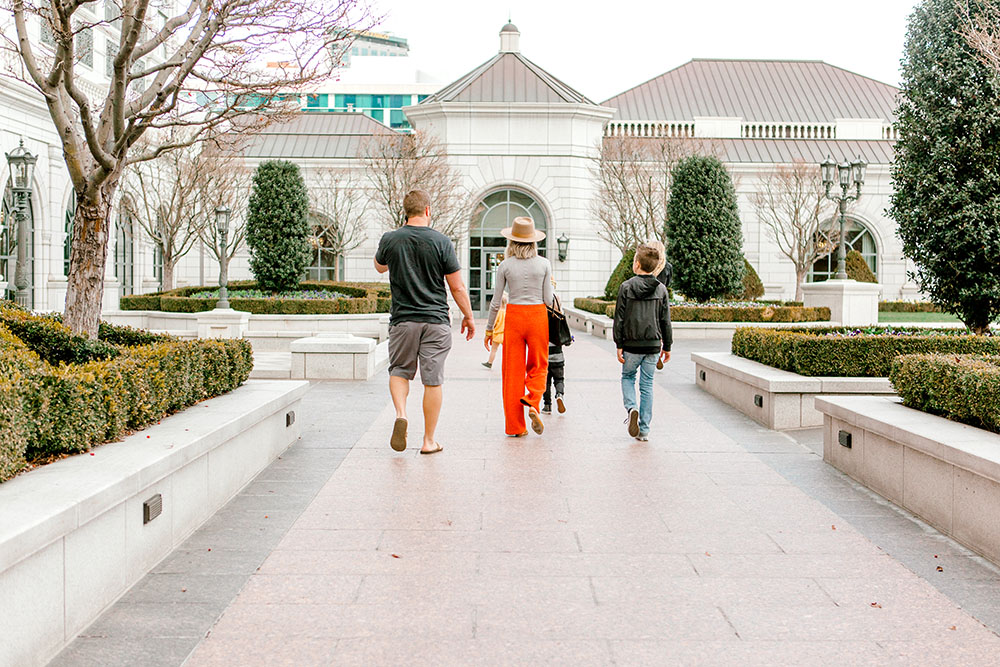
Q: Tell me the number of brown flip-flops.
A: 2